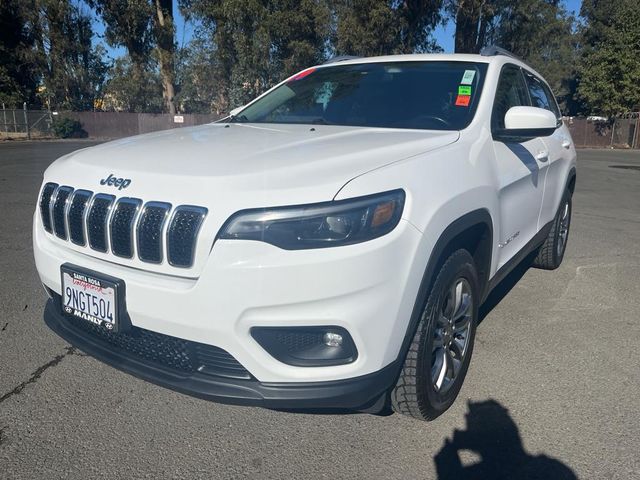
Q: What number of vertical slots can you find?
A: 7